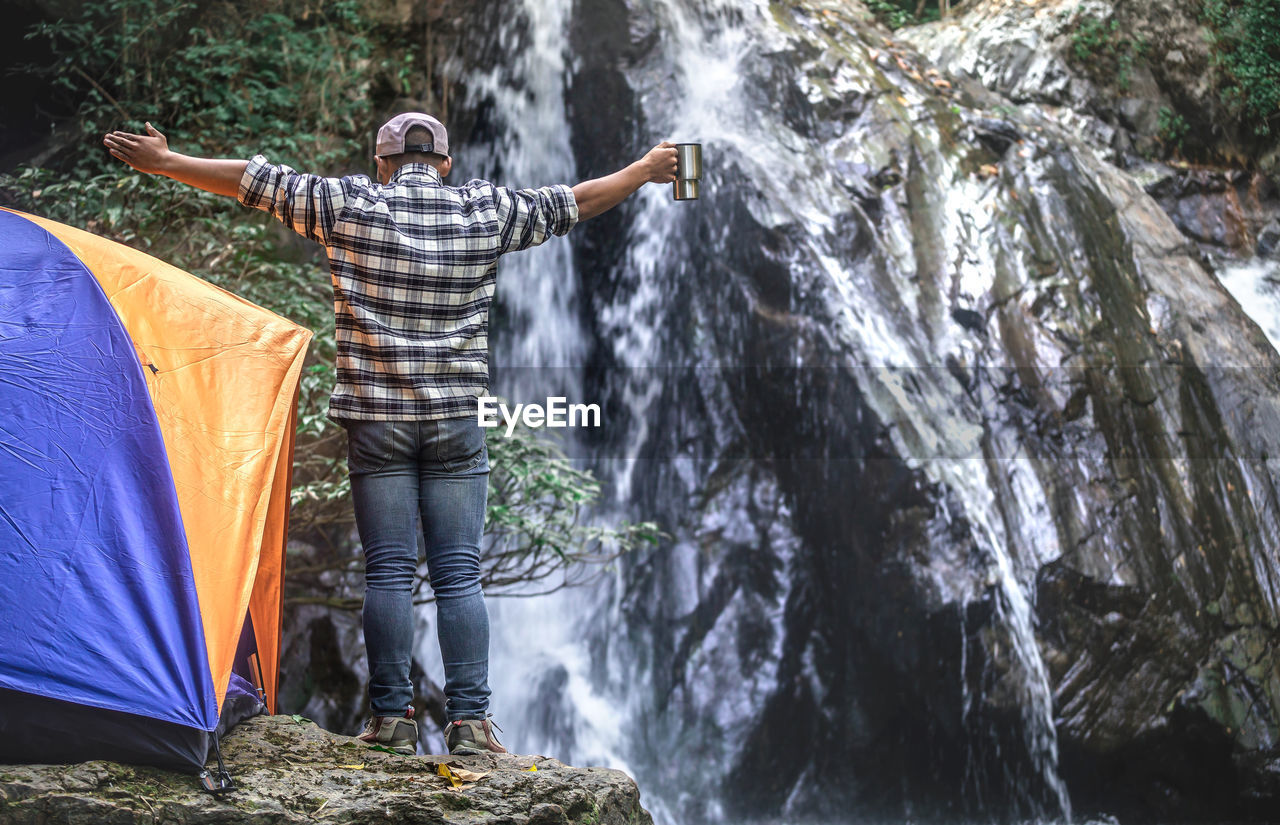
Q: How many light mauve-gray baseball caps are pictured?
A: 1